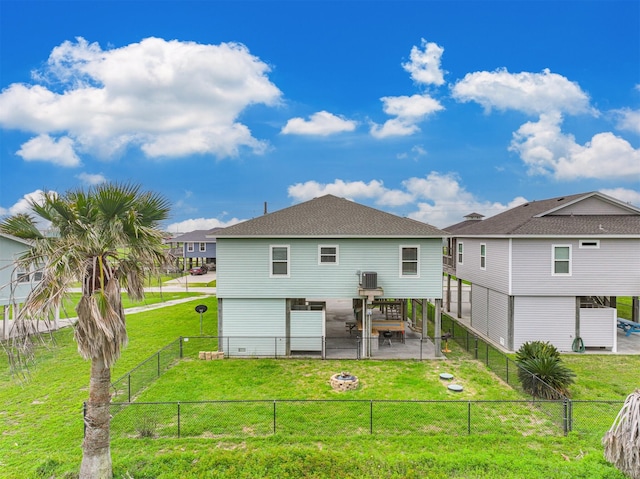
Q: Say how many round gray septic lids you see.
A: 2